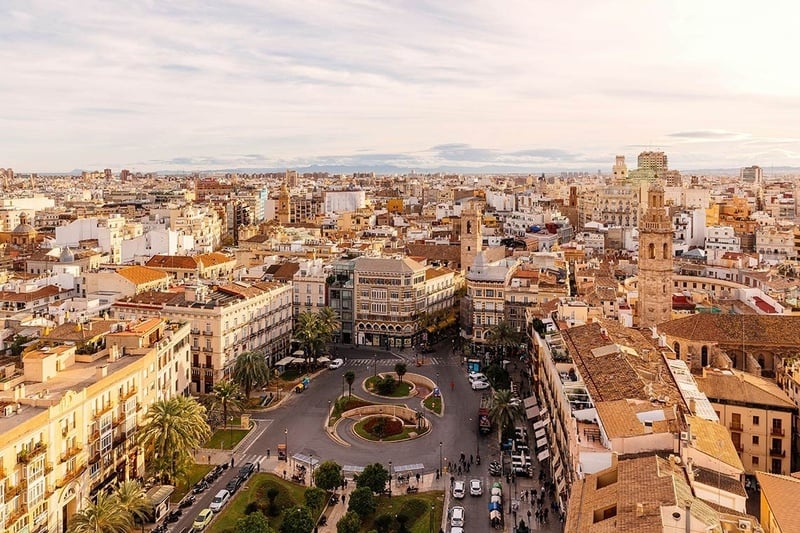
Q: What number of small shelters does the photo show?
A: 3